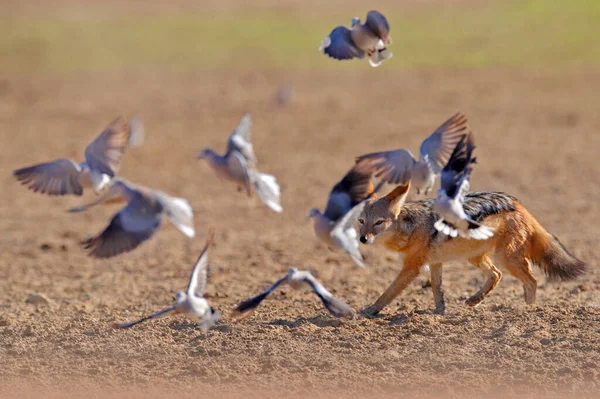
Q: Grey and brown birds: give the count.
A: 9